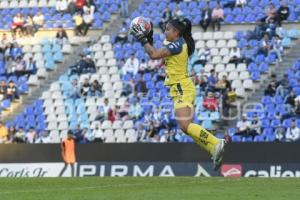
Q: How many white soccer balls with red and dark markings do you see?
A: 1